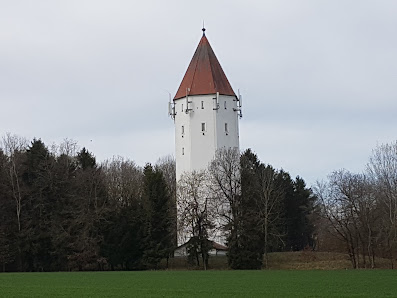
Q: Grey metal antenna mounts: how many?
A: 4